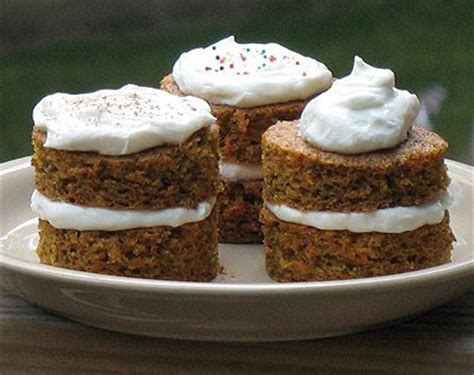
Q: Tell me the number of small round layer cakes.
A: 3